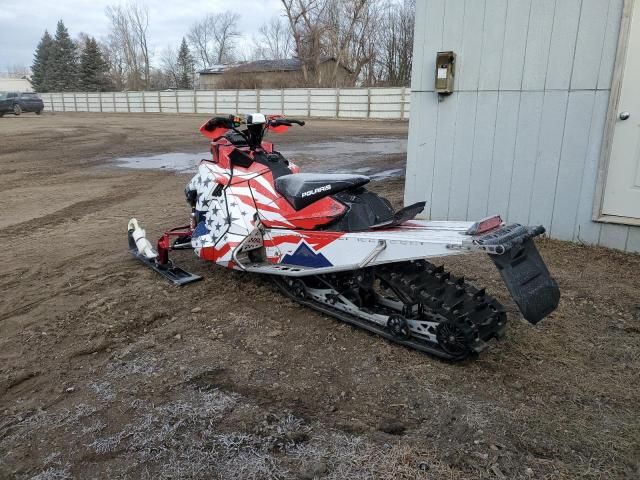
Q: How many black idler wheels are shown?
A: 3